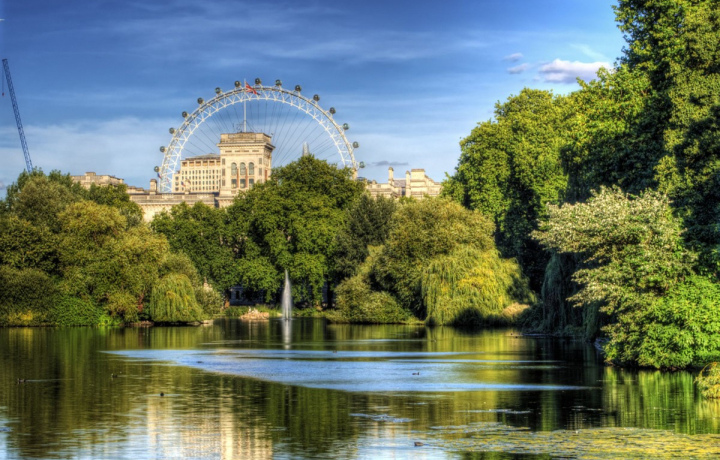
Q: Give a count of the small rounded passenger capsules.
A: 15